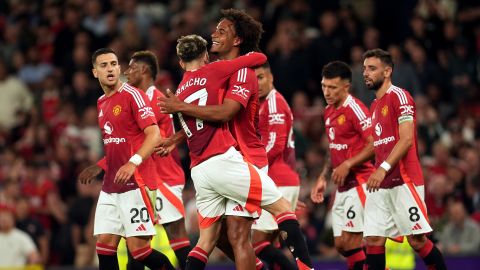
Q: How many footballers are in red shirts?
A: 7